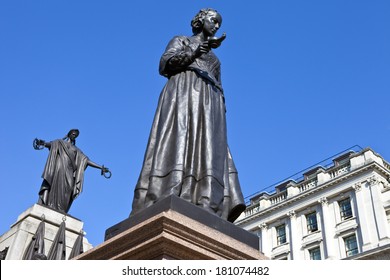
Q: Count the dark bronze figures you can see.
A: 2